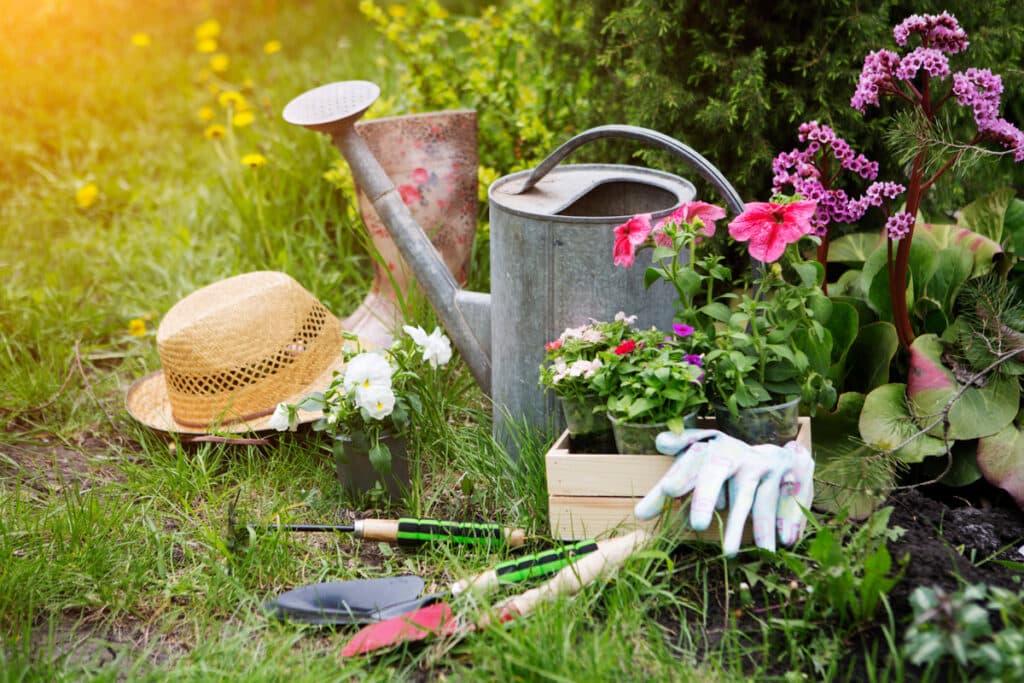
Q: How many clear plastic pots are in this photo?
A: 3